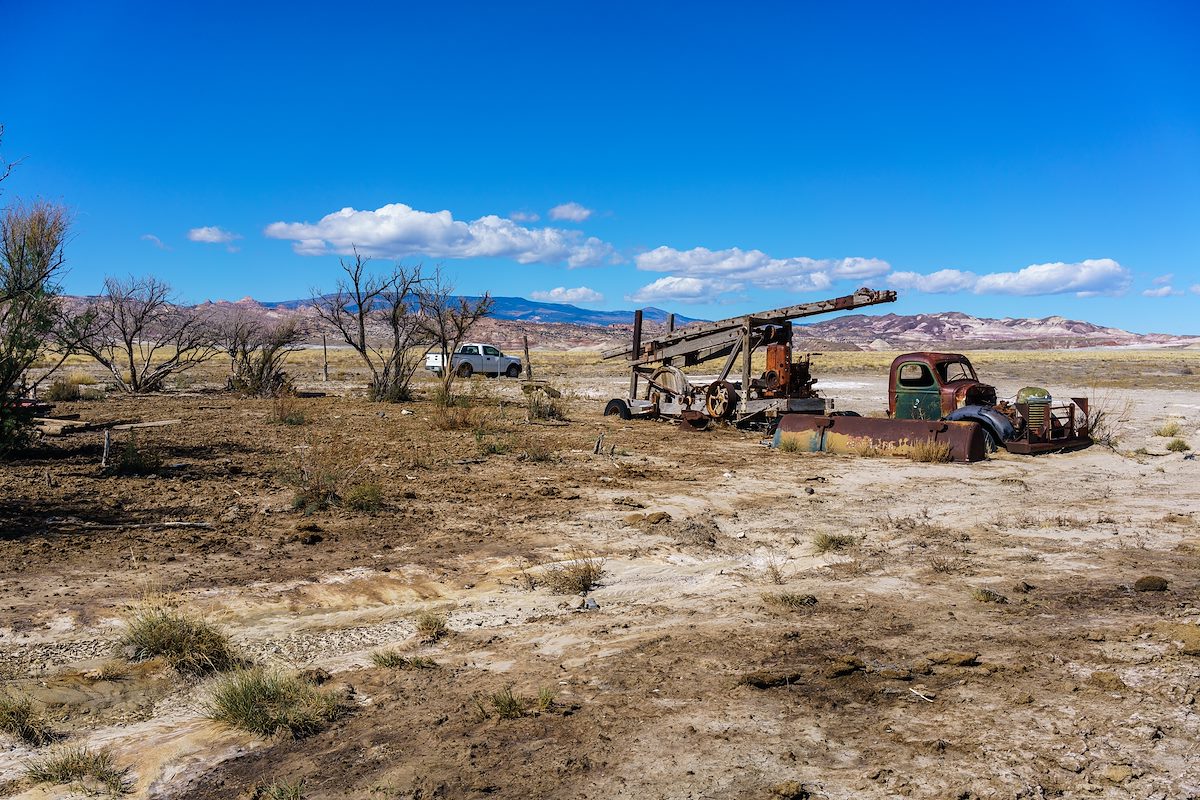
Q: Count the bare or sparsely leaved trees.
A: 5